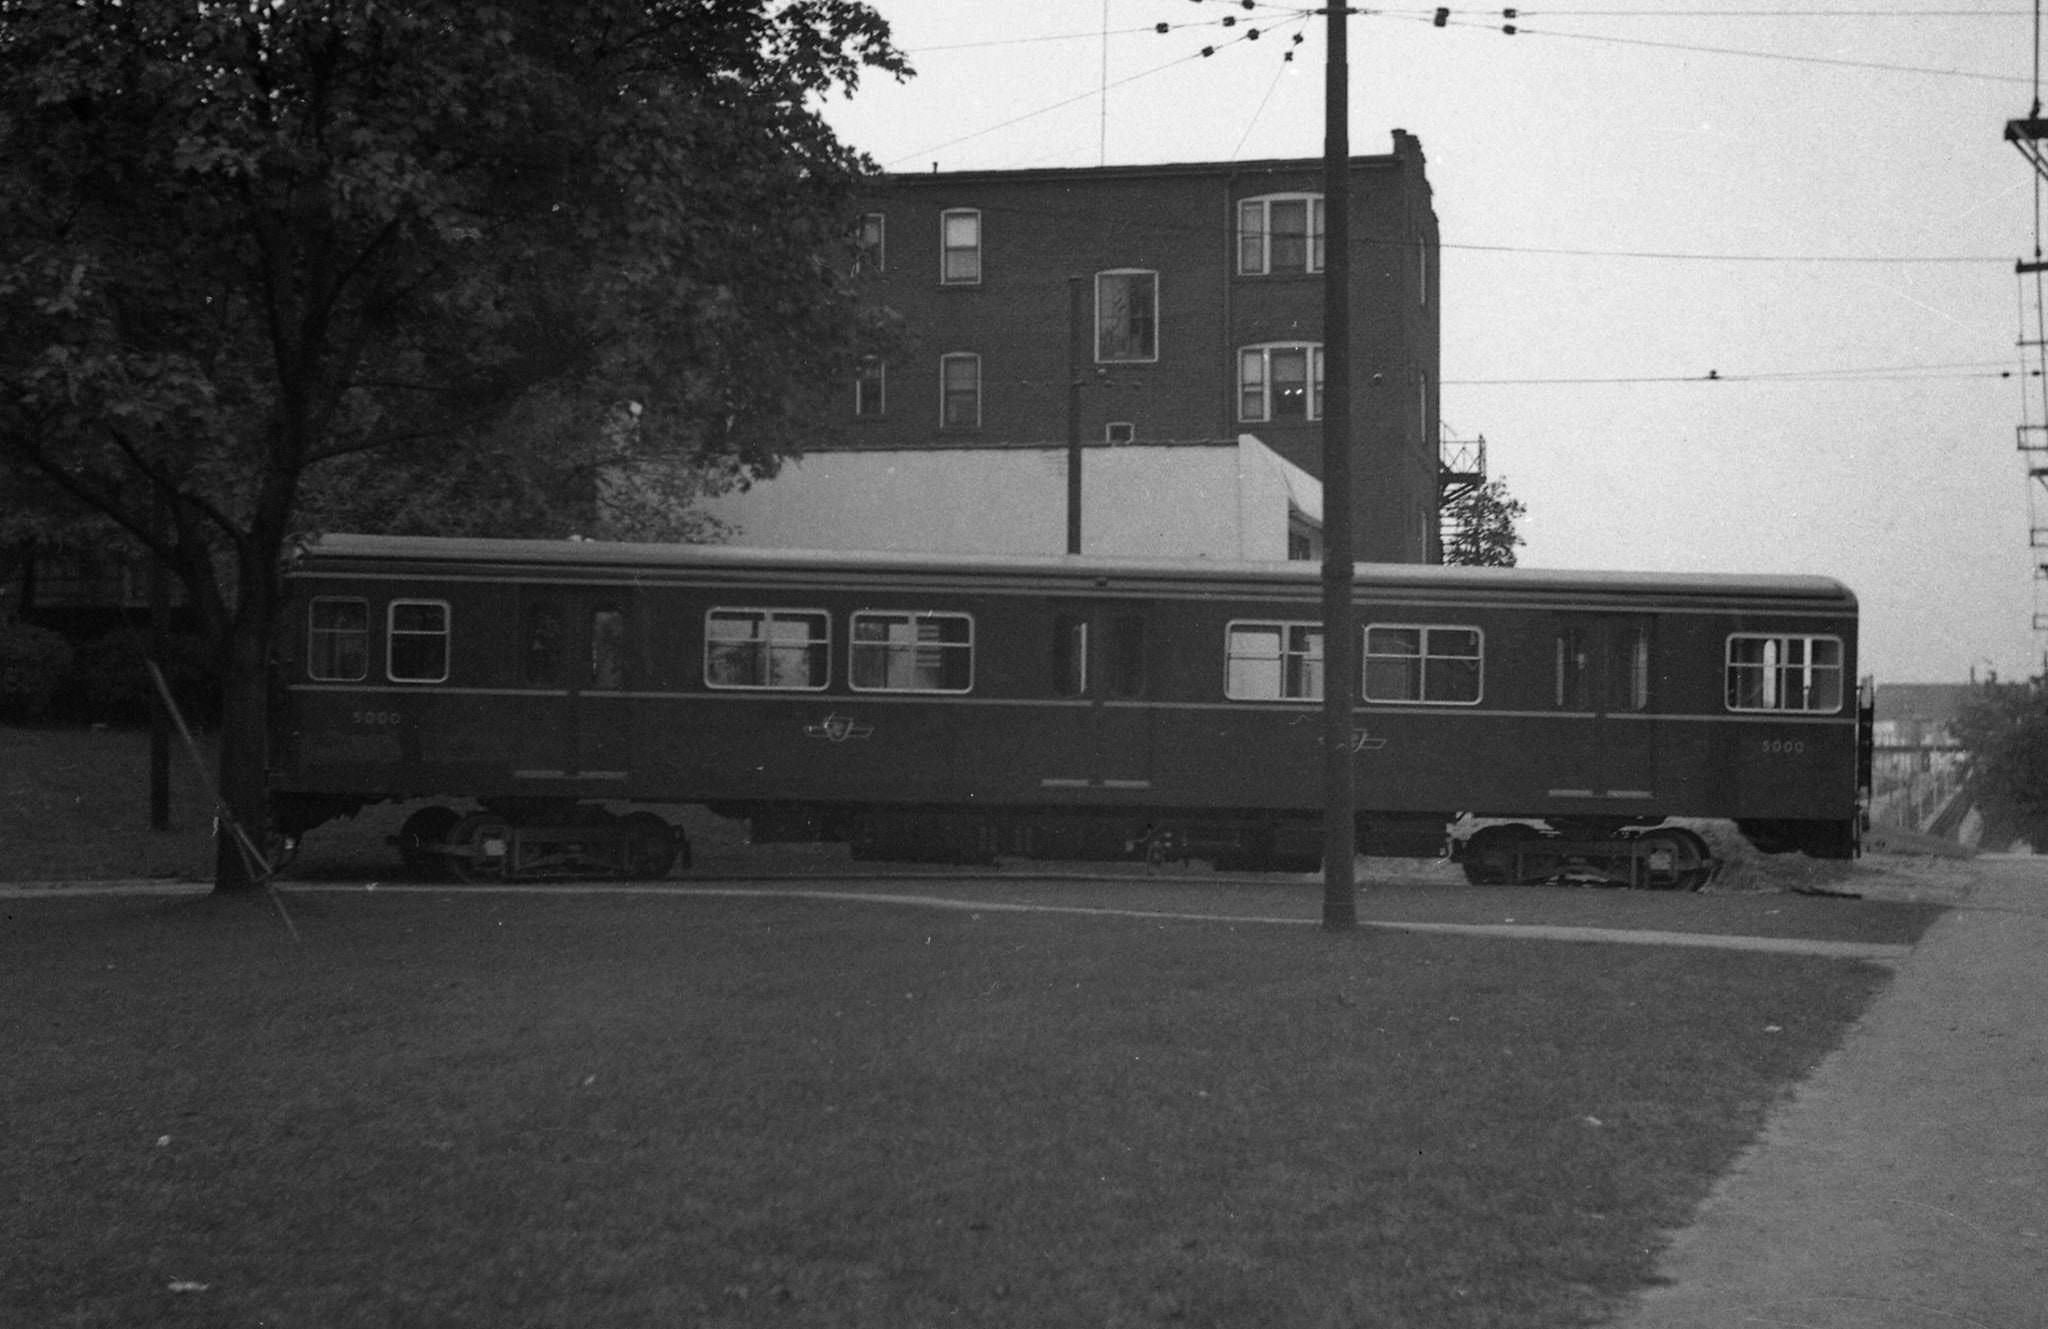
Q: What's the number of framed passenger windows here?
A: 7